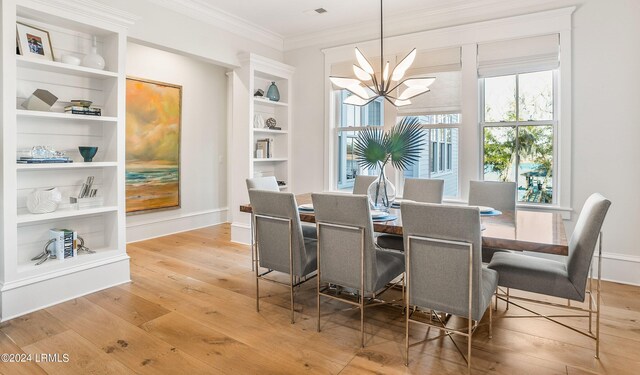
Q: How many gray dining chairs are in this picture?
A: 8